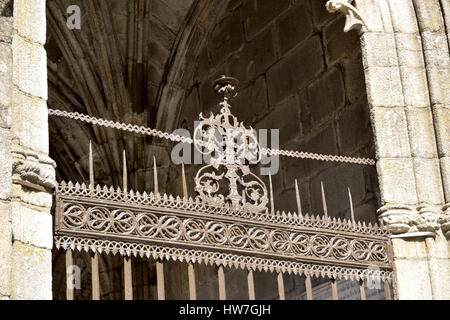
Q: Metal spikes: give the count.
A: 8